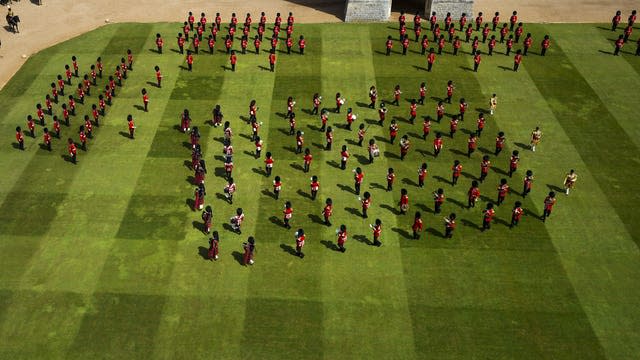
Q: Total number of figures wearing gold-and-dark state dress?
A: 3